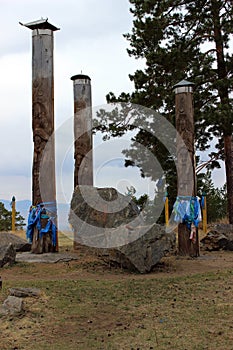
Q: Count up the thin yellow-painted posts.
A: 3